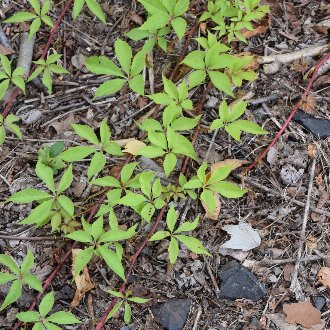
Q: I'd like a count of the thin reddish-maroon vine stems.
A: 4